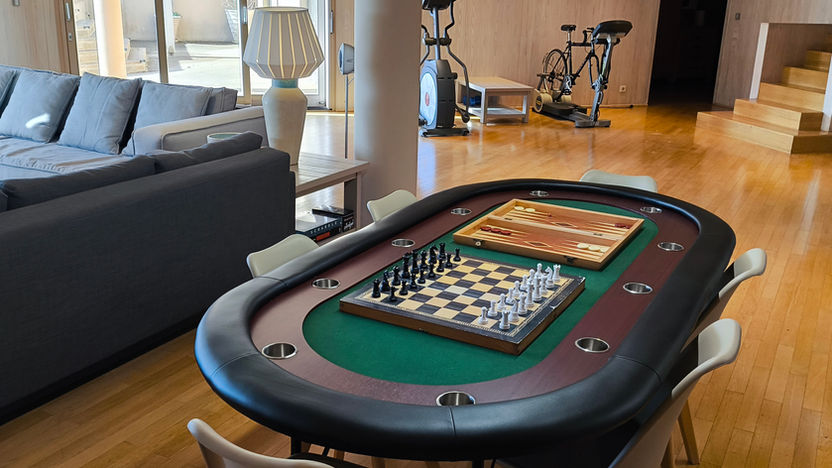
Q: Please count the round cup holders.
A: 10